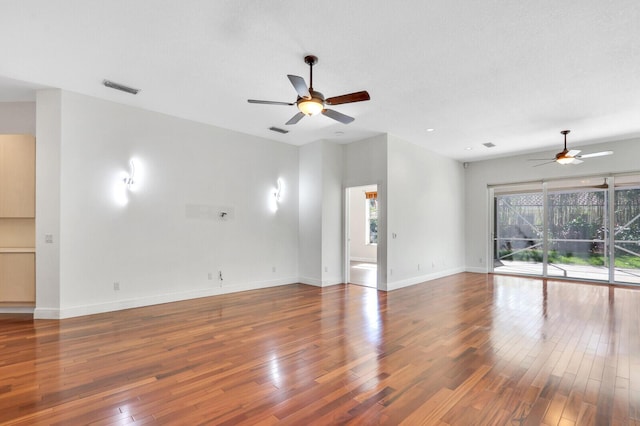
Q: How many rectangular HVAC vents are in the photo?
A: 3